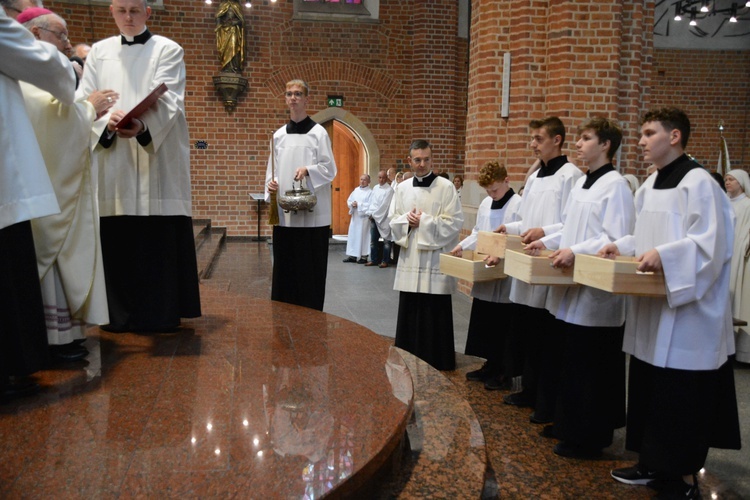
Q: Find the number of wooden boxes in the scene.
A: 4